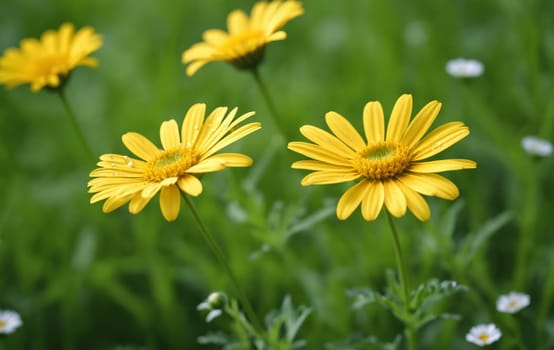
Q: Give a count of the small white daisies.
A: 5